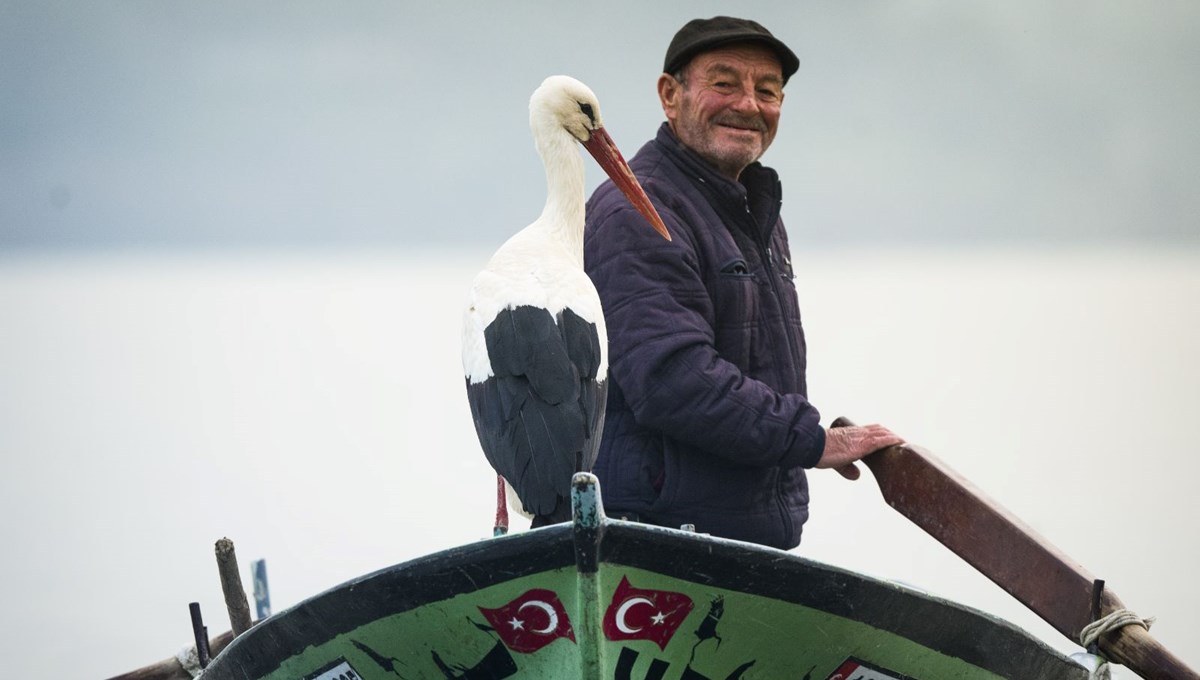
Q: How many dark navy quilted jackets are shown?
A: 1